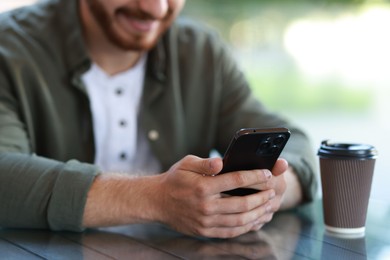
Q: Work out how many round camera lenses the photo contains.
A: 3